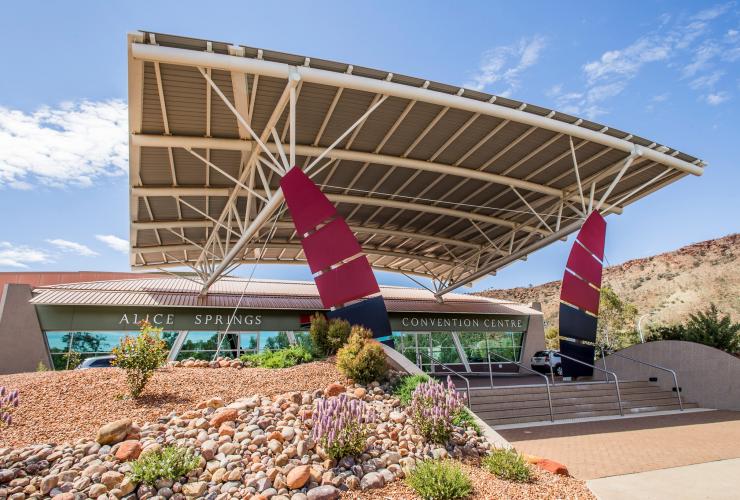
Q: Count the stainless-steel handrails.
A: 4